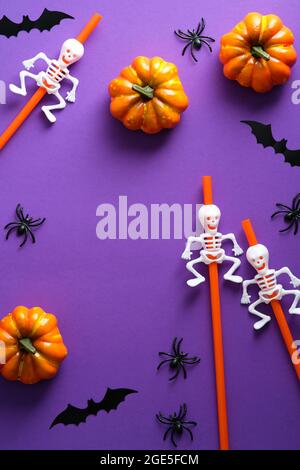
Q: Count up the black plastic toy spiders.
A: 5